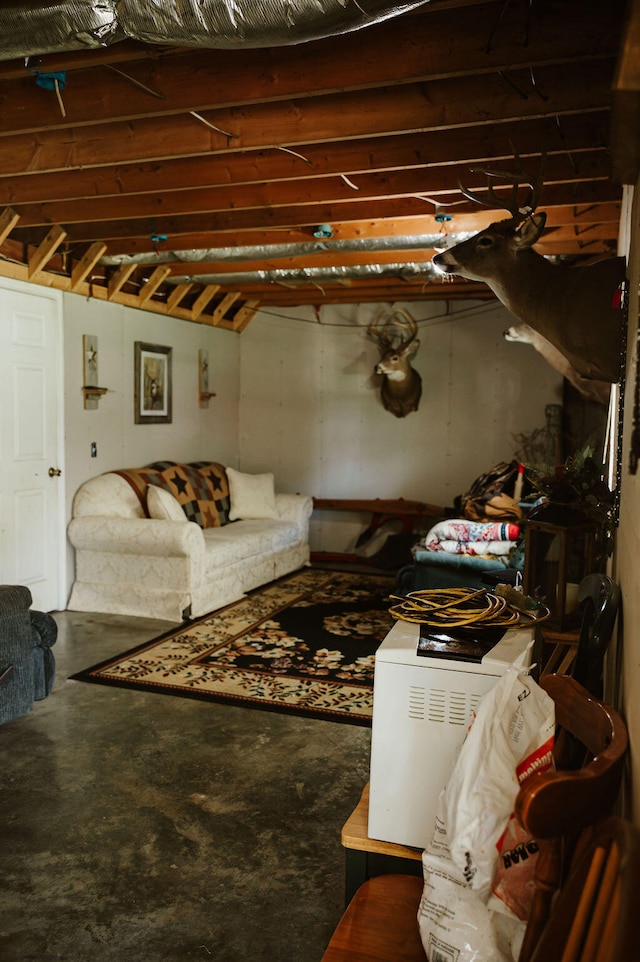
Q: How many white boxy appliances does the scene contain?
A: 1